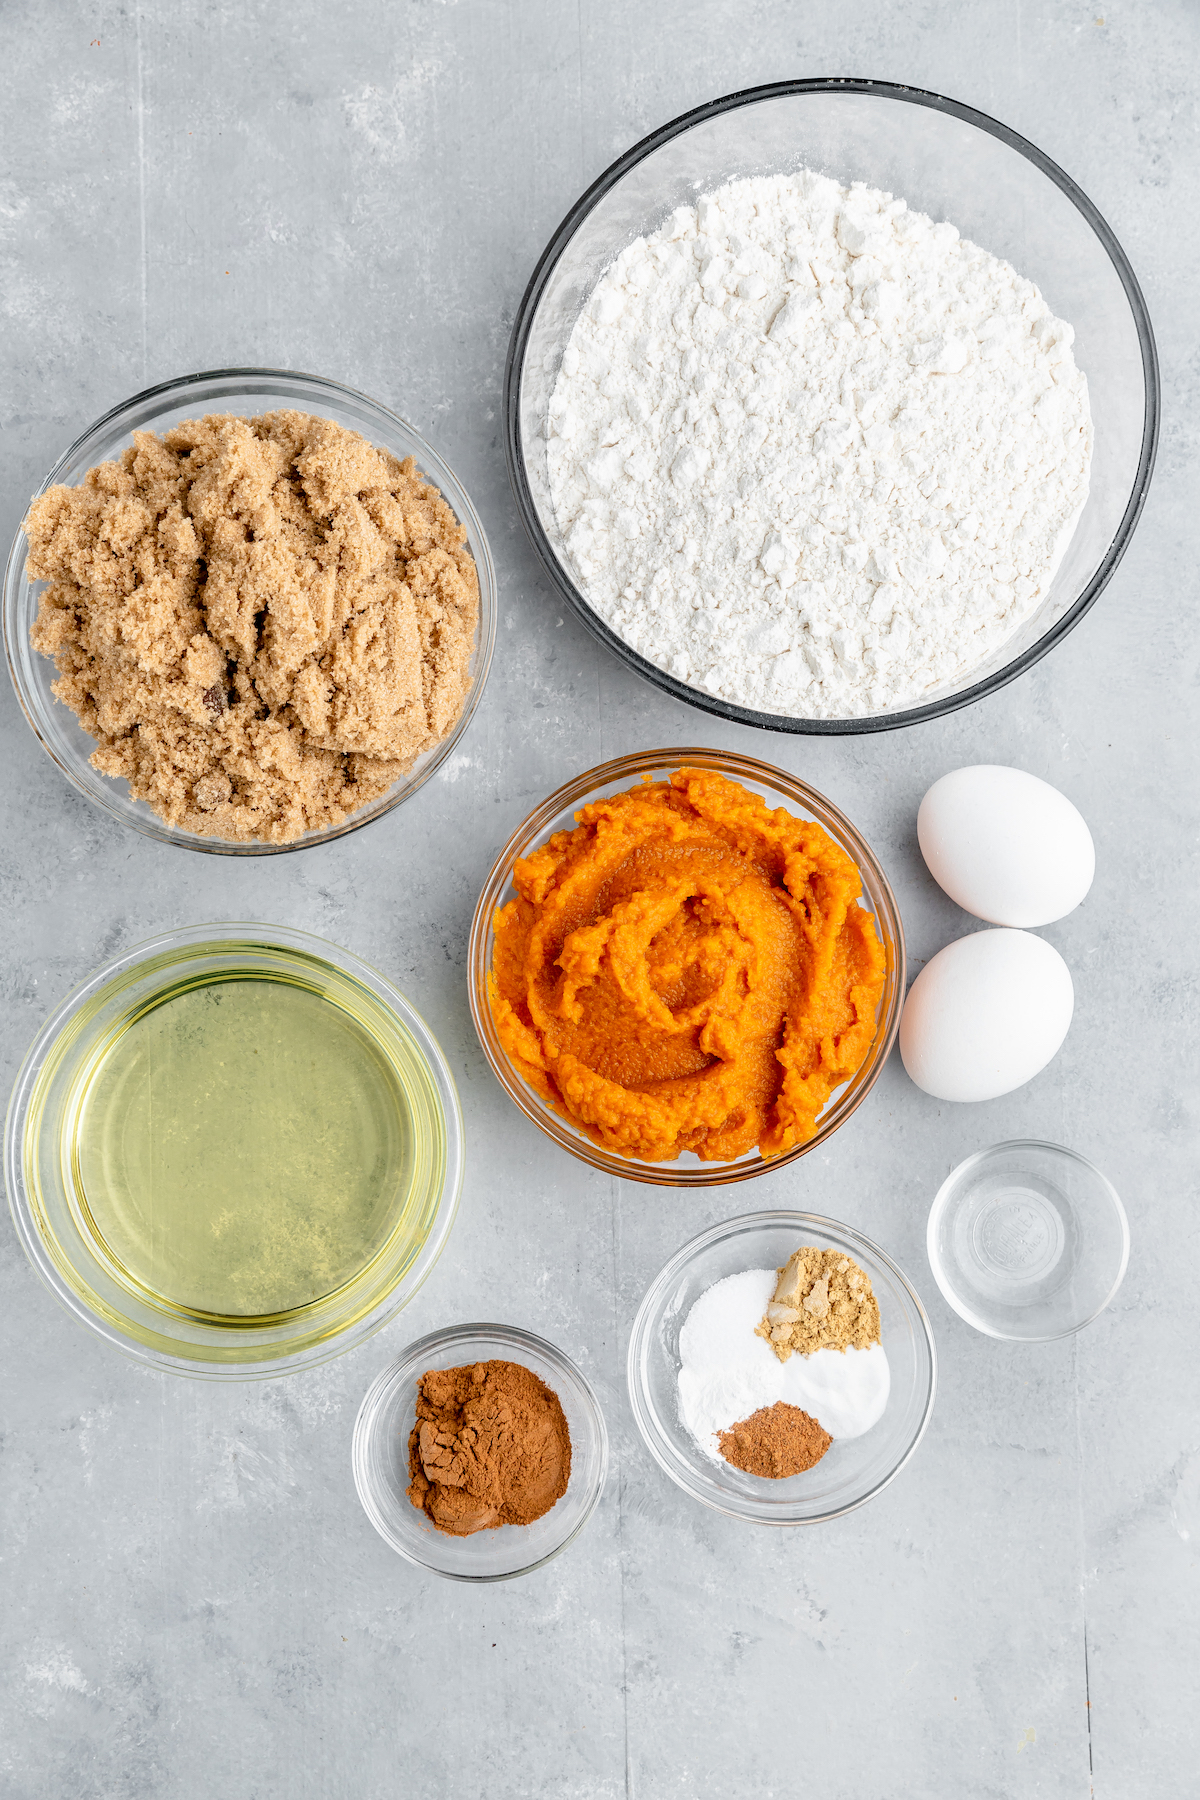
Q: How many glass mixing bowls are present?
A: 7